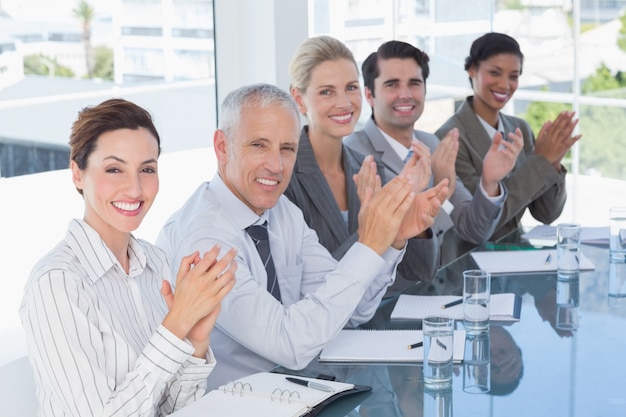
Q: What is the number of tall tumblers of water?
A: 4